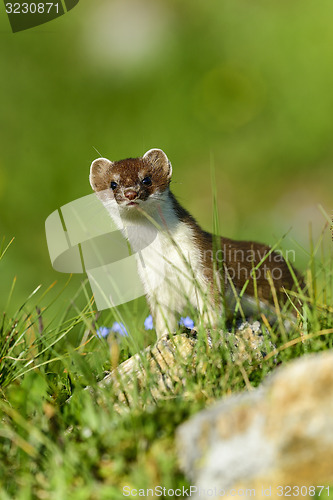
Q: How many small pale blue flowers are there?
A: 4